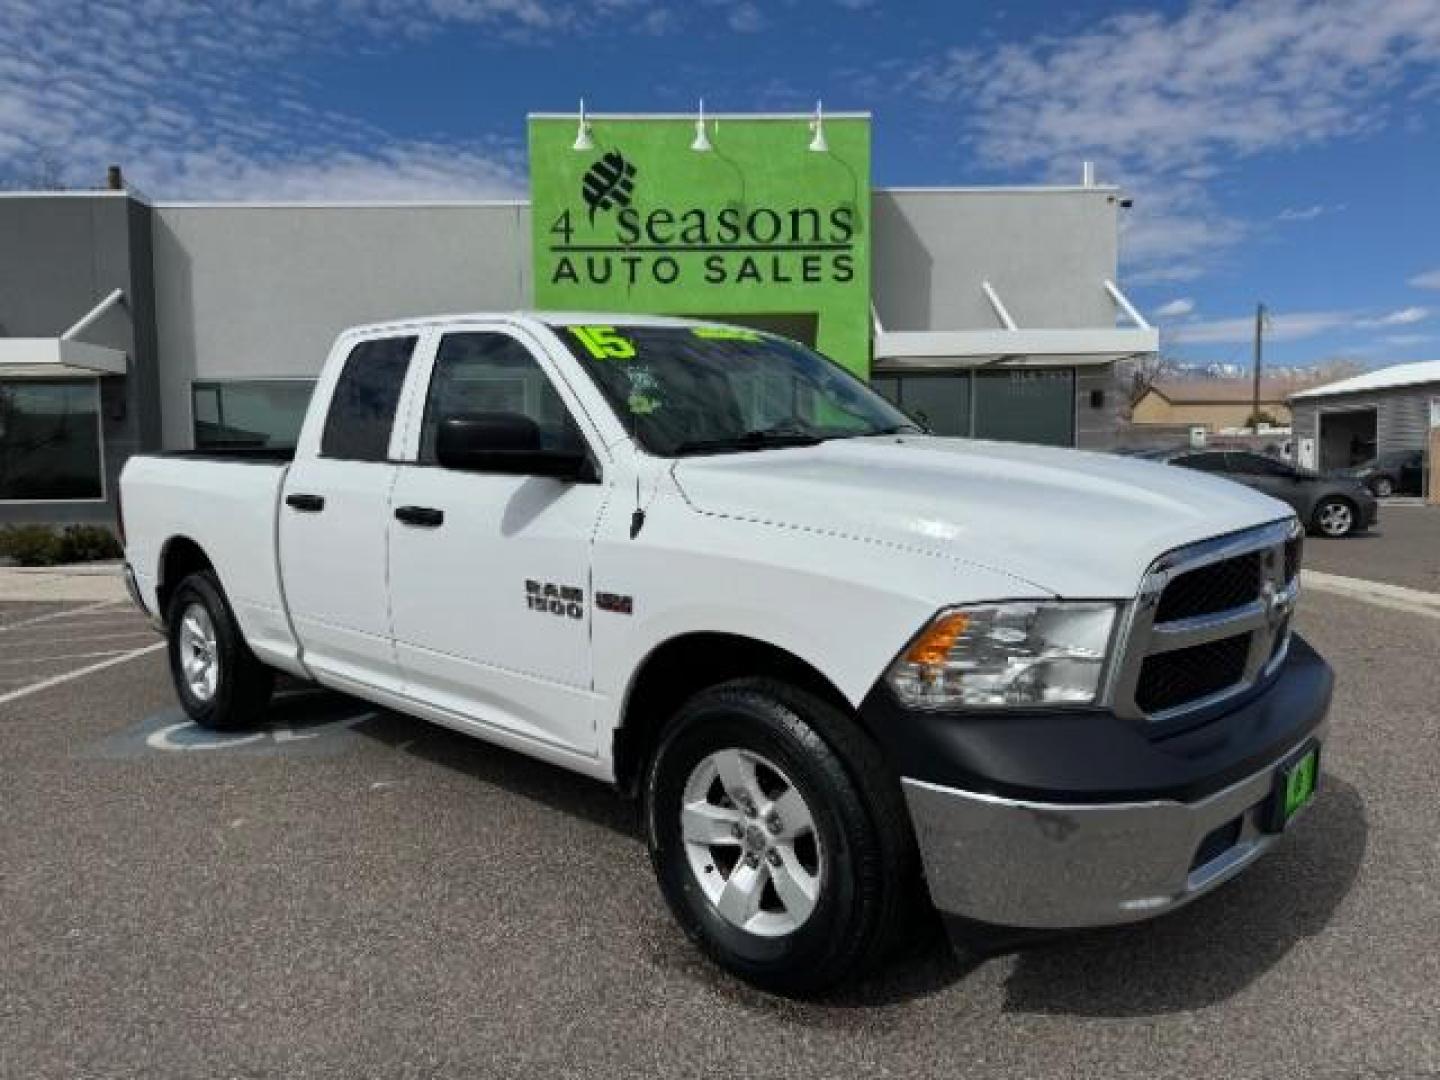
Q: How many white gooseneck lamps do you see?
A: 3